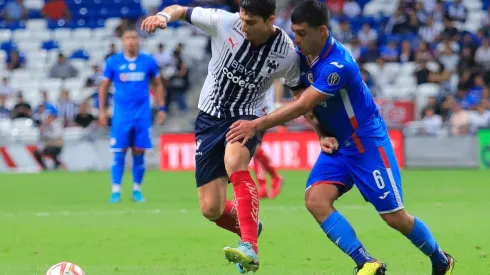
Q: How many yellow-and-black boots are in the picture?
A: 2